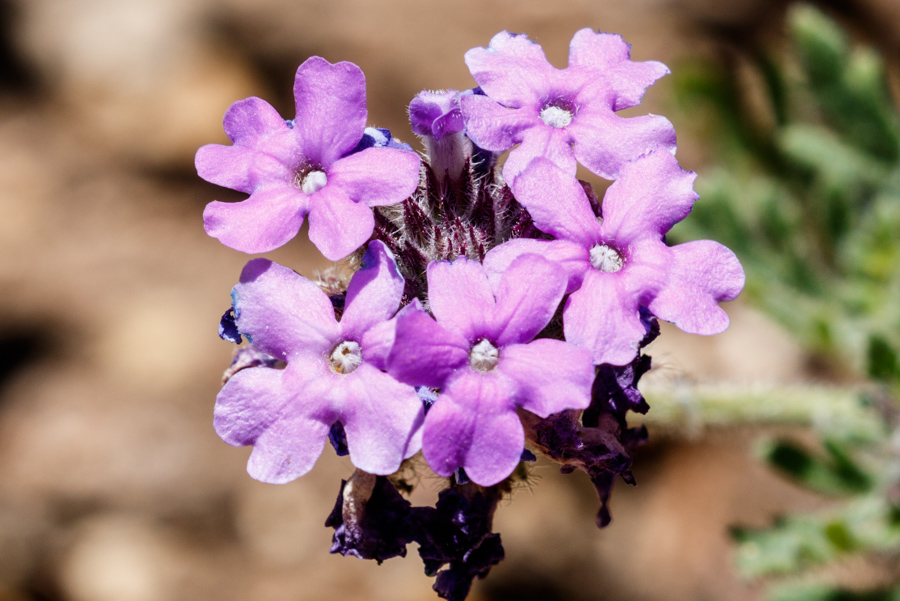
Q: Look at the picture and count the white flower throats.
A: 5